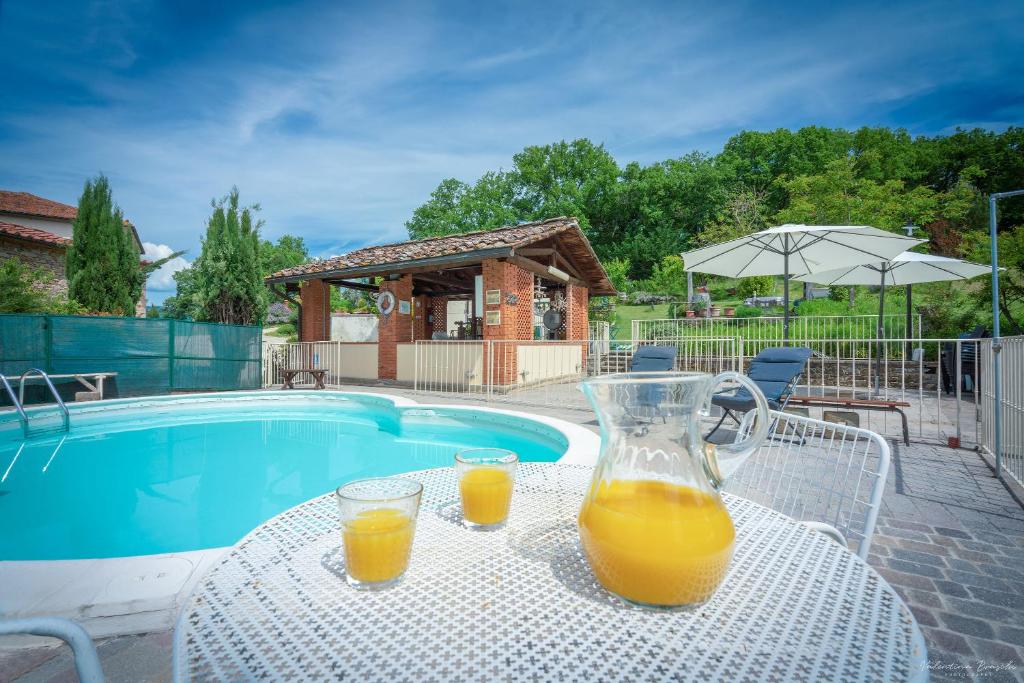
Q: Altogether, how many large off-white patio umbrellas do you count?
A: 2